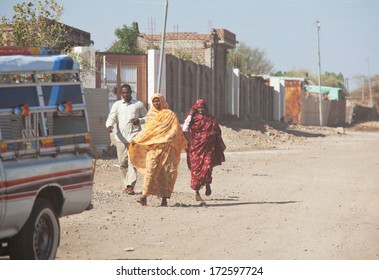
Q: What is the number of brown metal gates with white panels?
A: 1